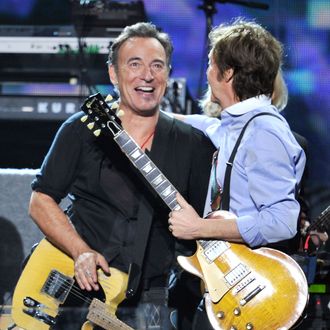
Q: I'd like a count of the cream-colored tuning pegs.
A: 6